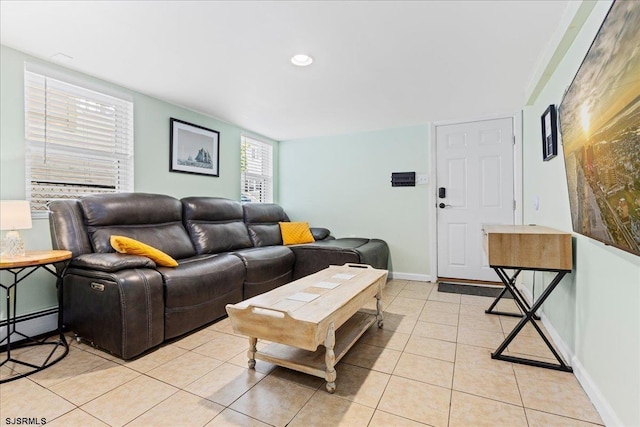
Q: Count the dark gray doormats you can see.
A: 1